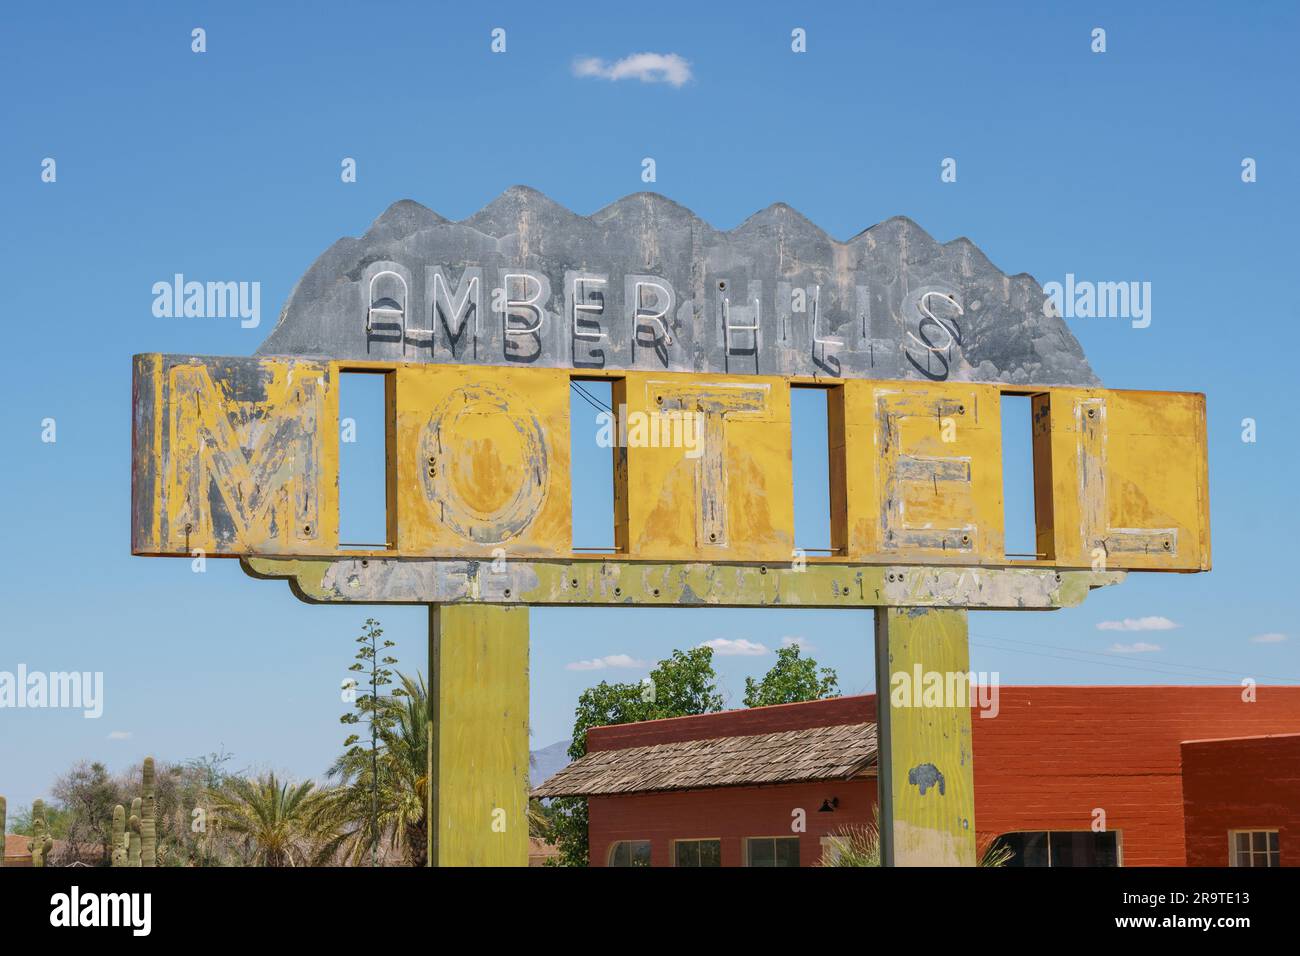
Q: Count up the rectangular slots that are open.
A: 4